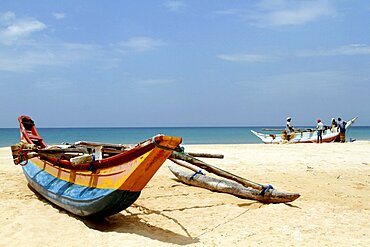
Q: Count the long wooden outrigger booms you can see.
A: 2